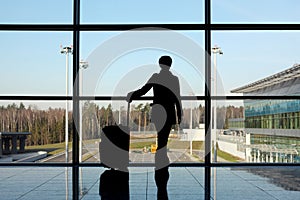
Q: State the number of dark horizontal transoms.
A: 3